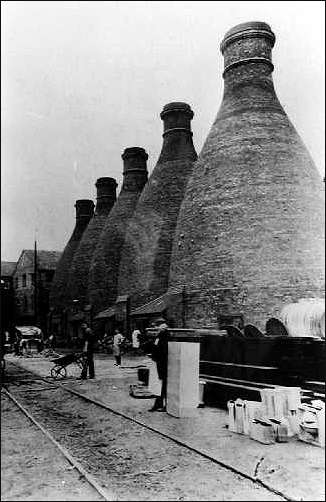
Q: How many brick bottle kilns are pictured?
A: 5